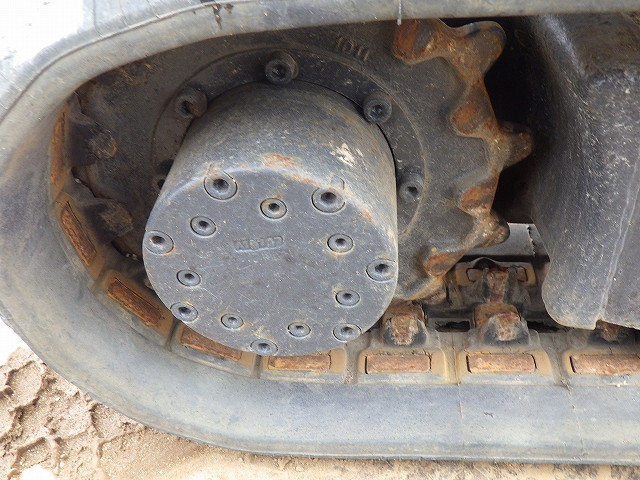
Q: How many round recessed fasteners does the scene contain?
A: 14